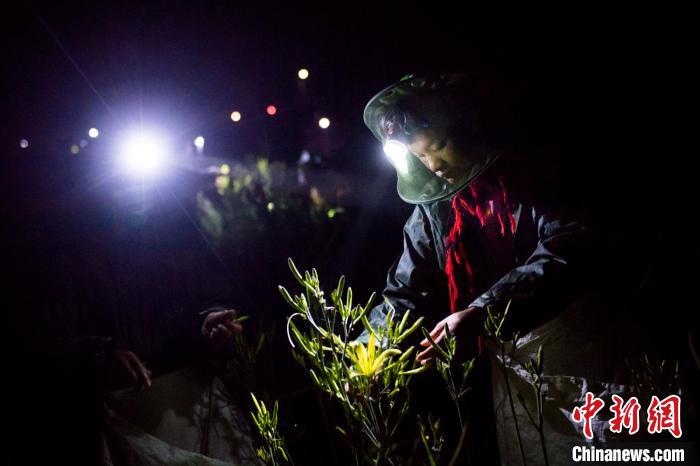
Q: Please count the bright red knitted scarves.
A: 1